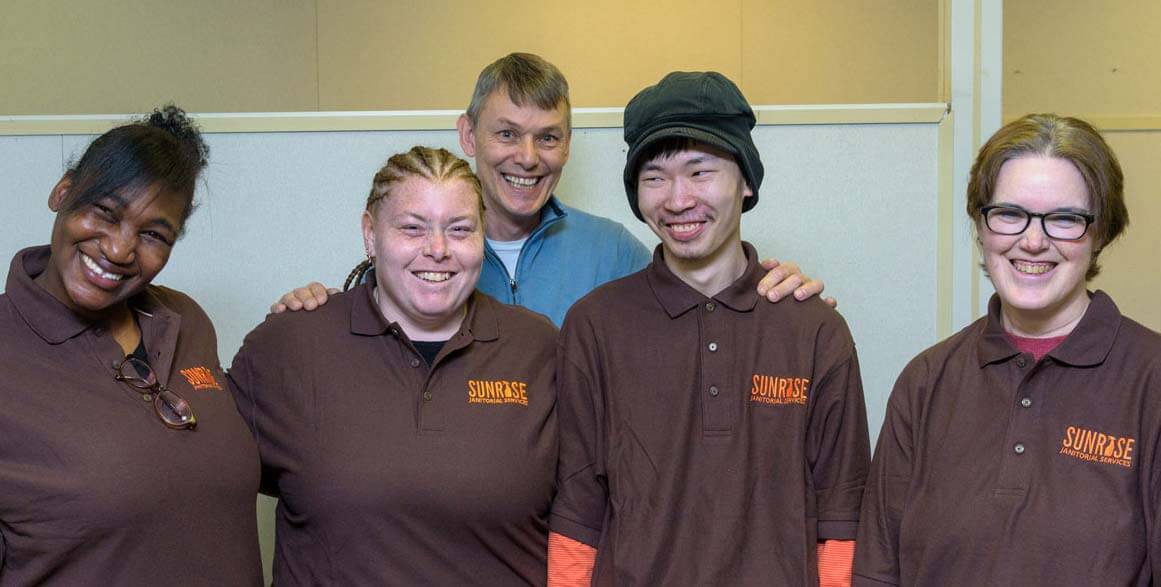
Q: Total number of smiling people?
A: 5